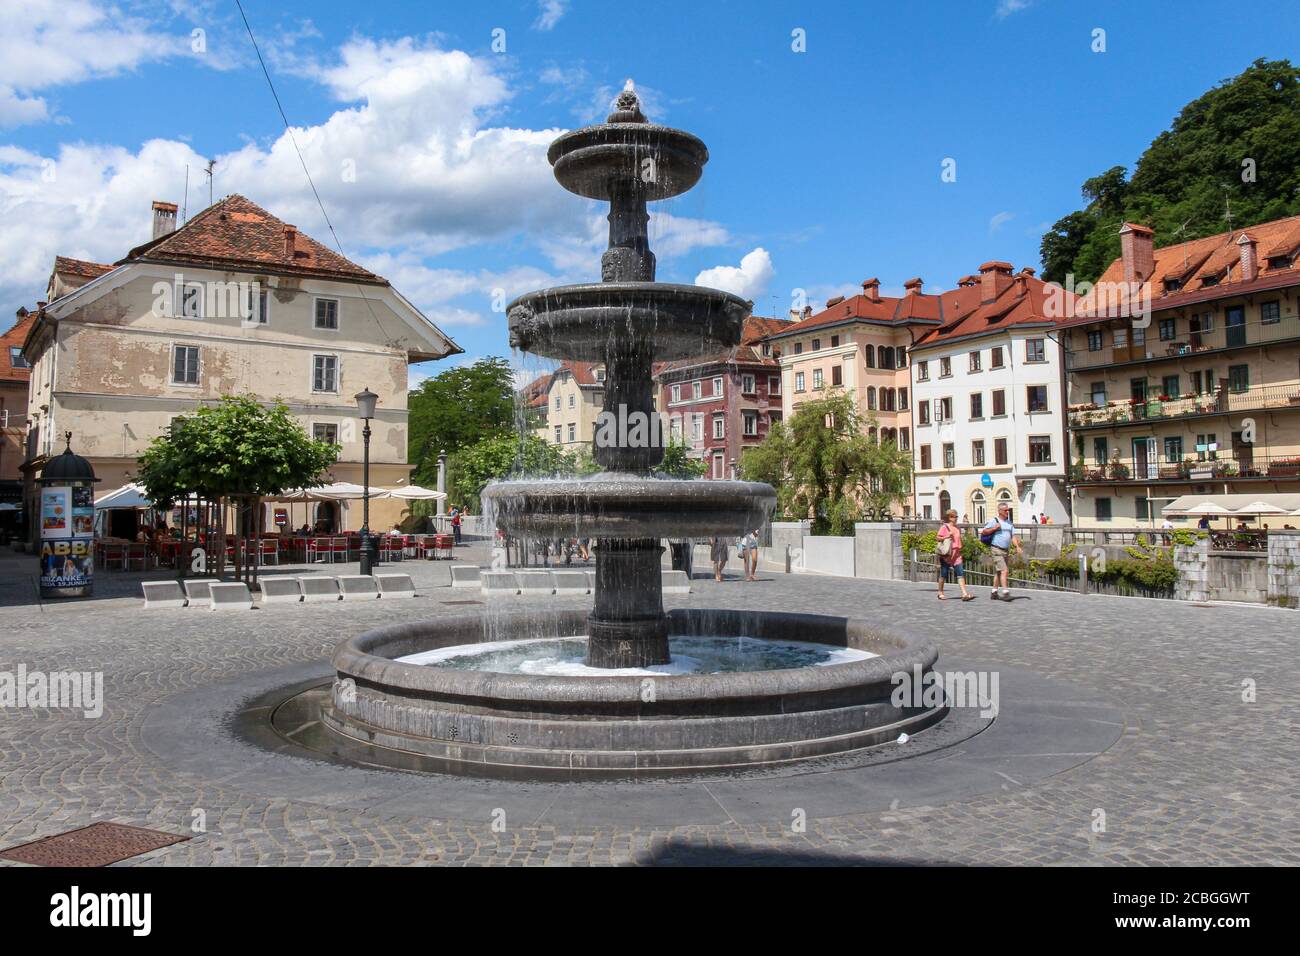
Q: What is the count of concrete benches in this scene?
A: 13